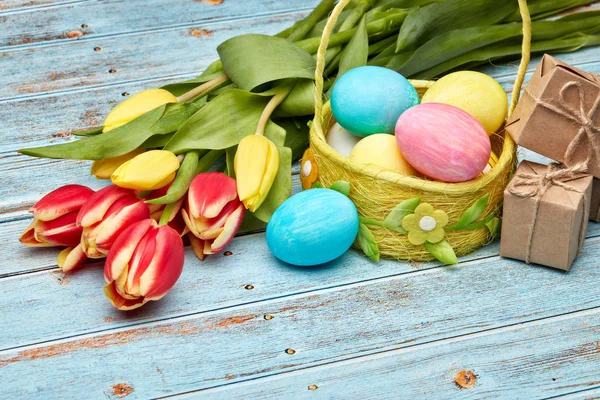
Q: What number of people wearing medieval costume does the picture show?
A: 0